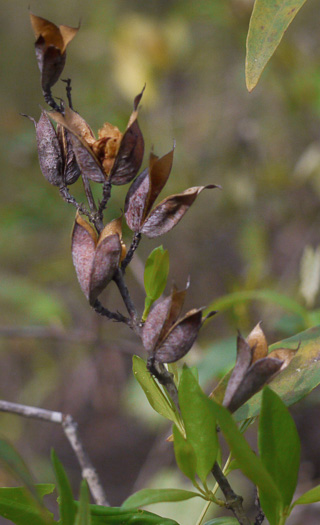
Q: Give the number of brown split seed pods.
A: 7